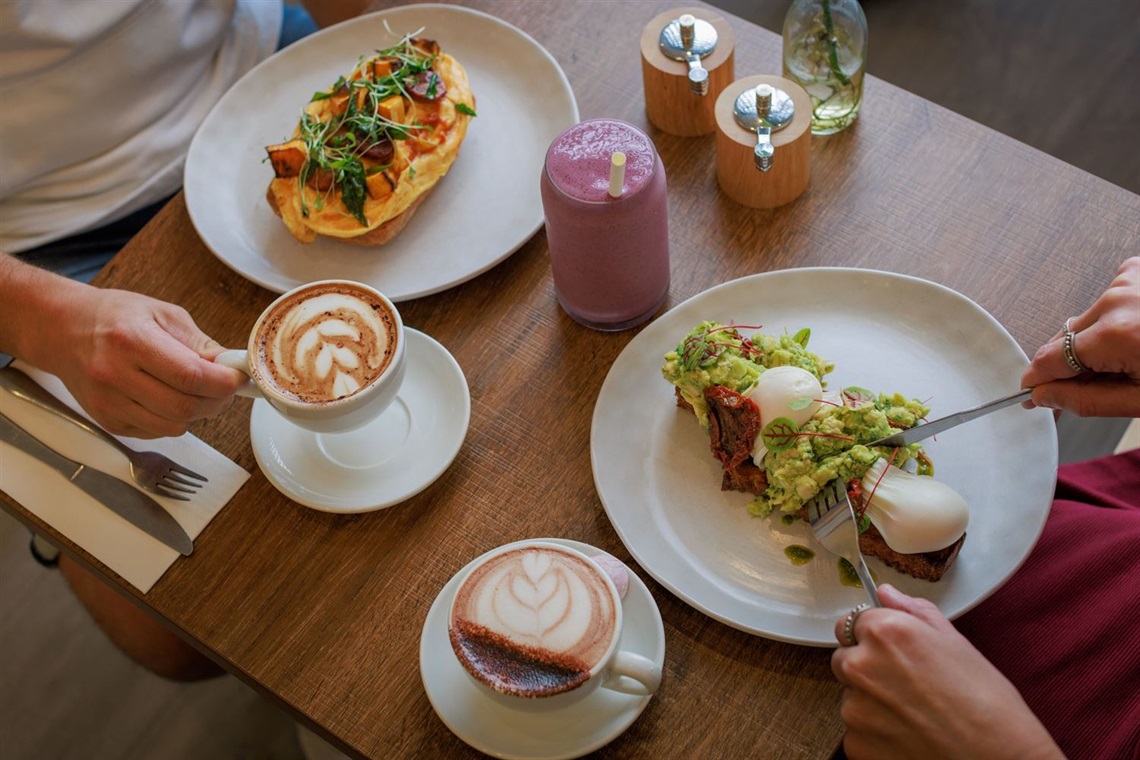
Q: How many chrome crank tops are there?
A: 2